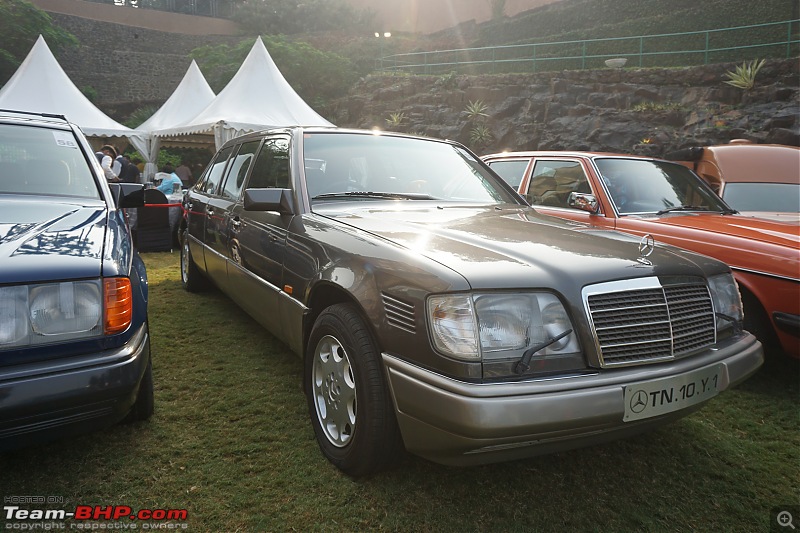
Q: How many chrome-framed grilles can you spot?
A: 1